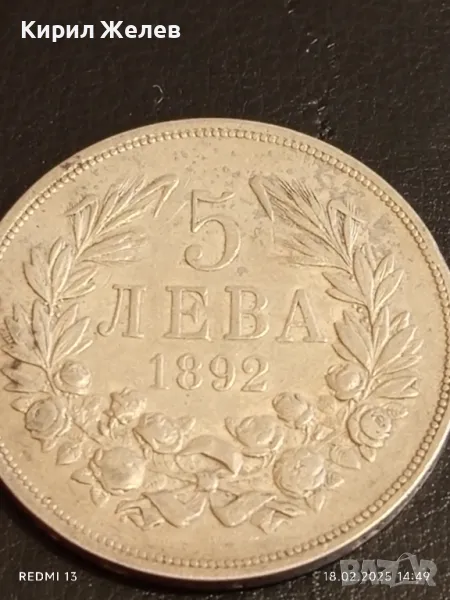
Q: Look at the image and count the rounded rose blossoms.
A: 10